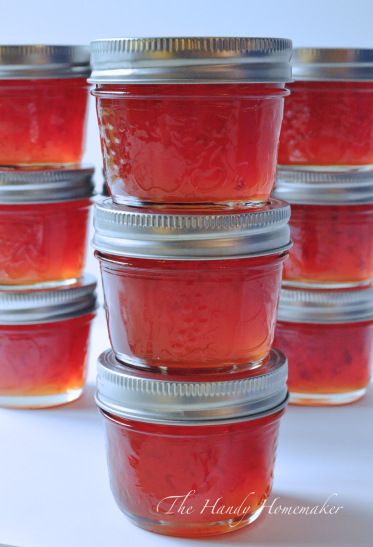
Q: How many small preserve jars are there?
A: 9